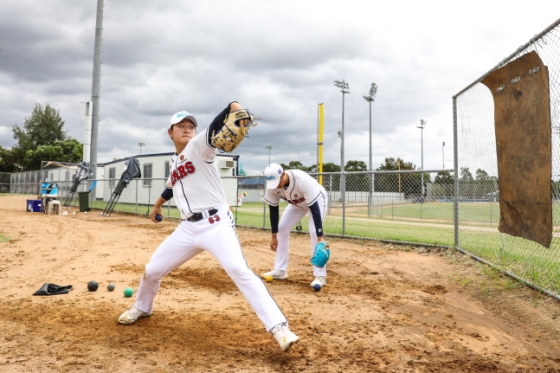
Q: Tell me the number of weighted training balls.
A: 6